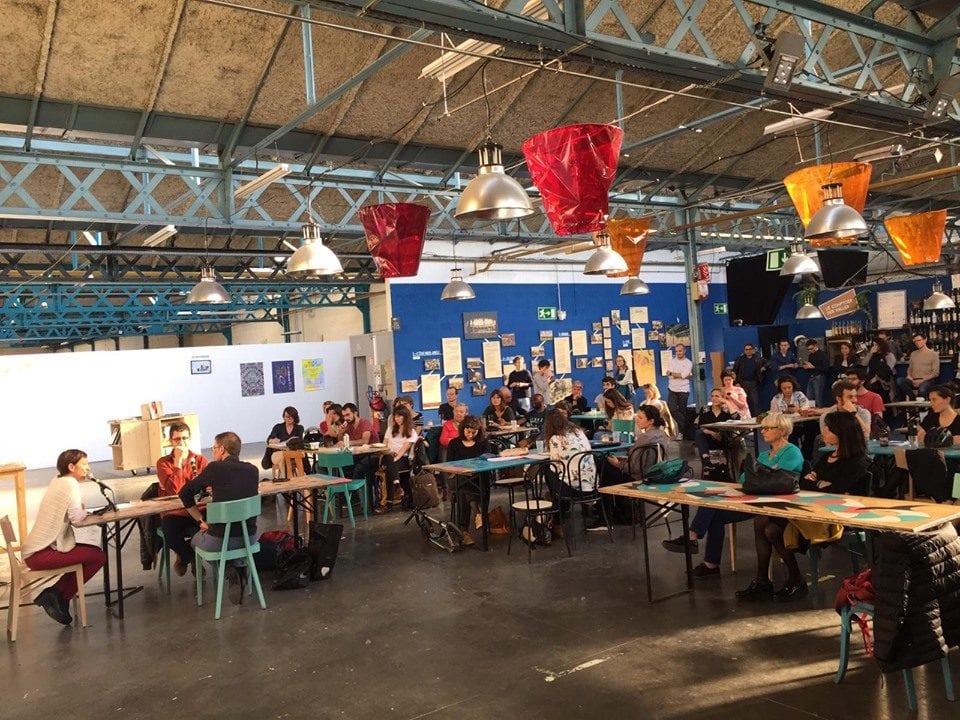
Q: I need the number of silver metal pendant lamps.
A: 10